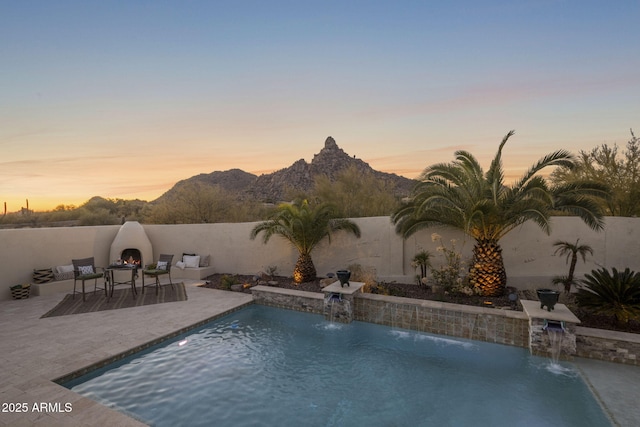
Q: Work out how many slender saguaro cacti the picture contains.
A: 2